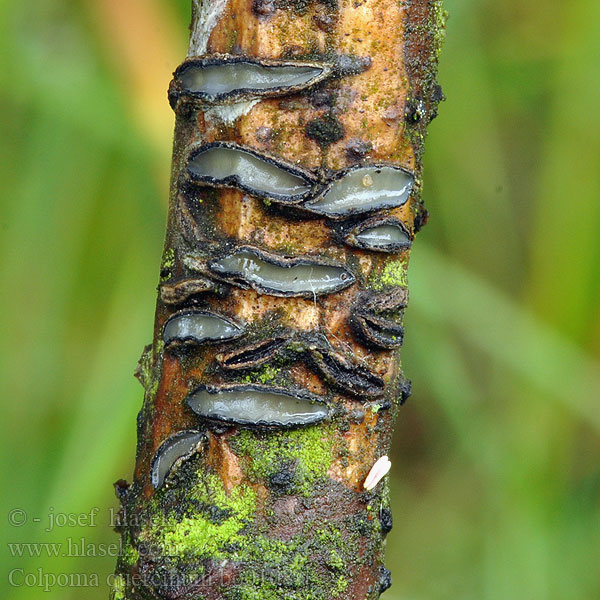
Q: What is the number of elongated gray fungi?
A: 8